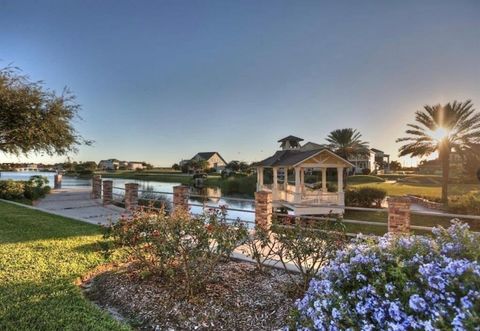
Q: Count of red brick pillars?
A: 7